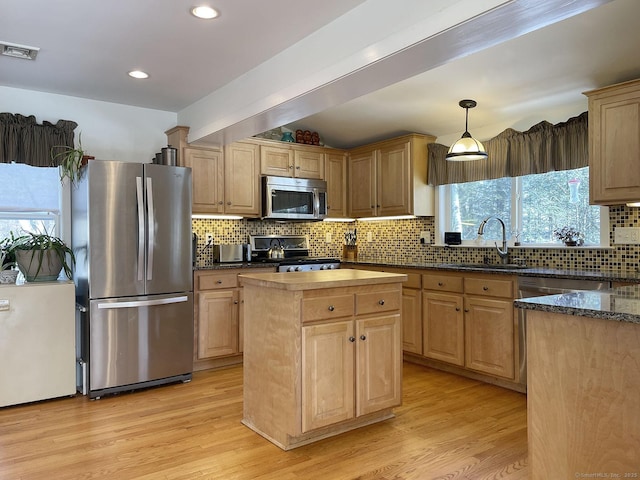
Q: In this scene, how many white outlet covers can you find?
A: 5